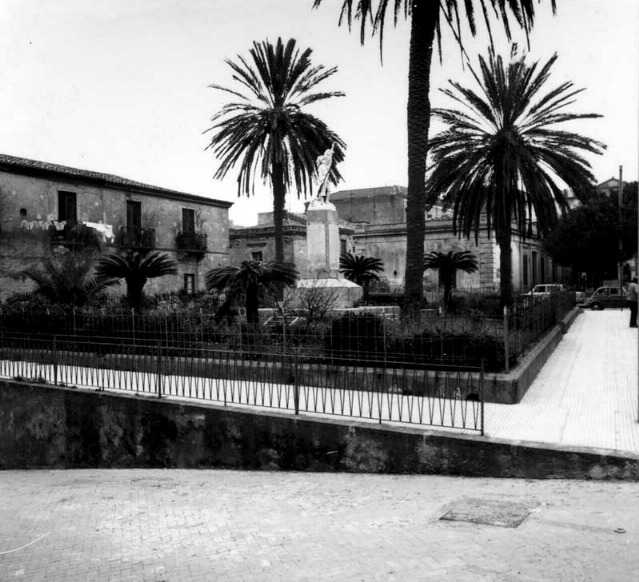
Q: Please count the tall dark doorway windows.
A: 3